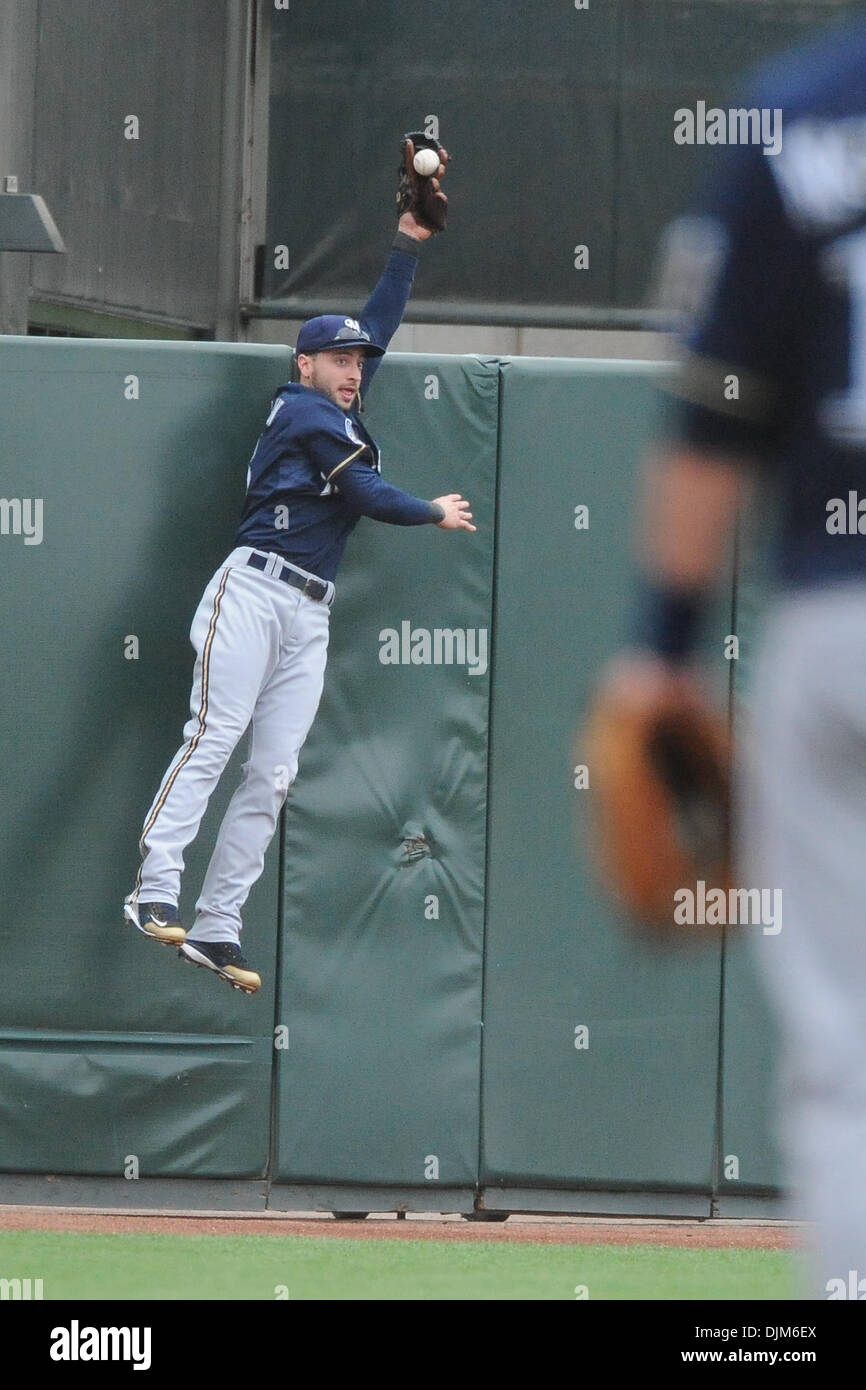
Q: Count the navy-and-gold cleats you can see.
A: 2